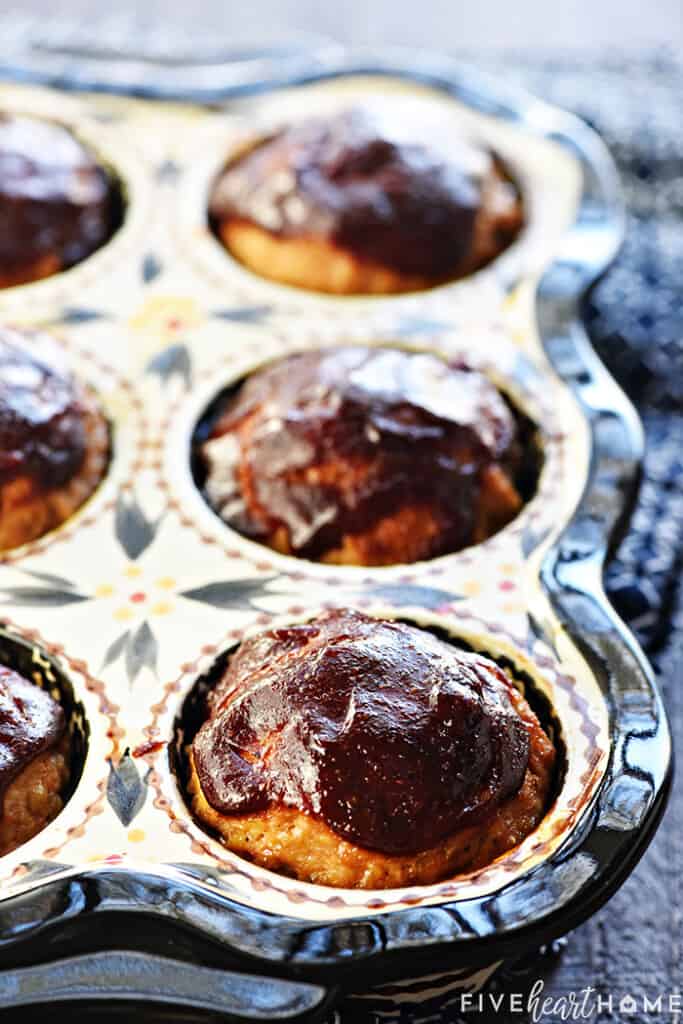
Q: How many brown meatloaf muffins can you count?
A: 6